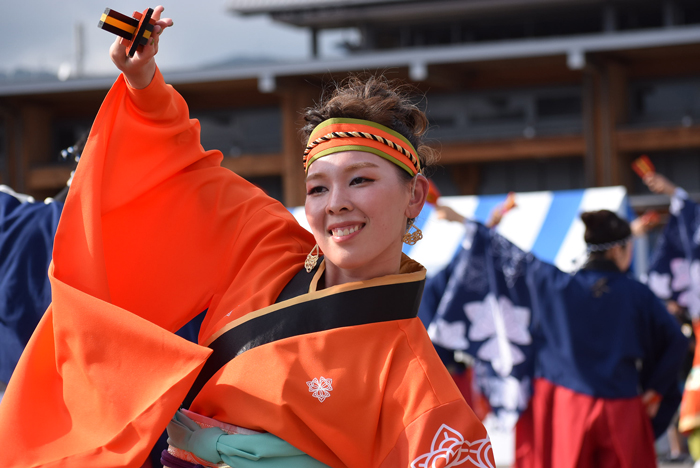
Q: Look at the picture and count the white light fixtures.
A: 3